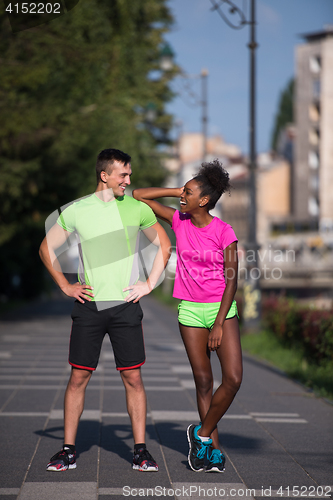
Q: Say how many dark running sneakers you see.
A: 4